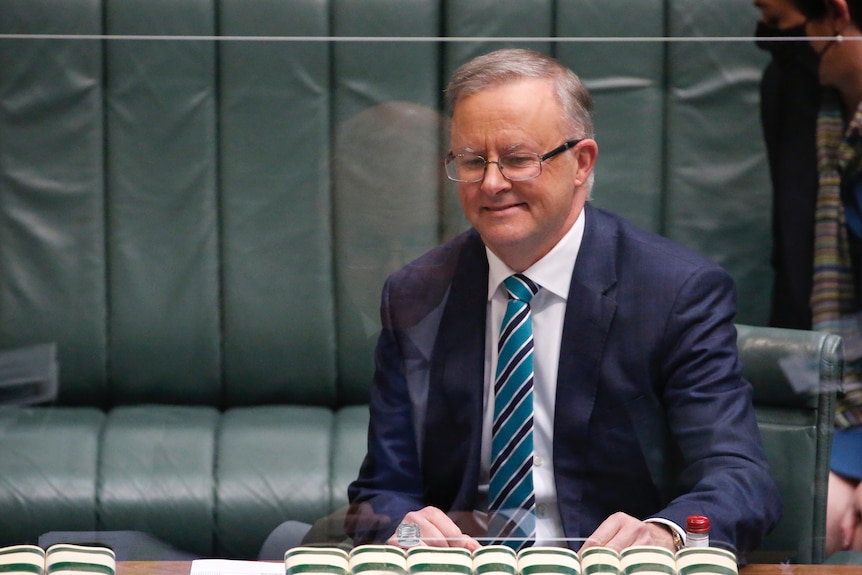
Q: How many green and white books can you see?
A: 10